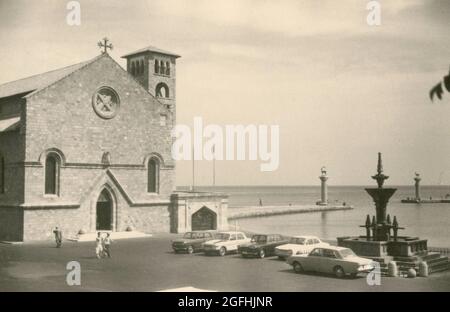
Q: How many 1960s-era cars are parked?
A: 5